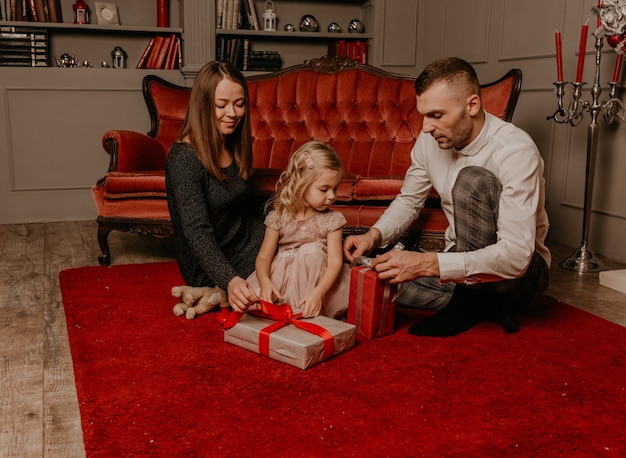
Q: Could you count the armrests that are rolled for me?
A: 1